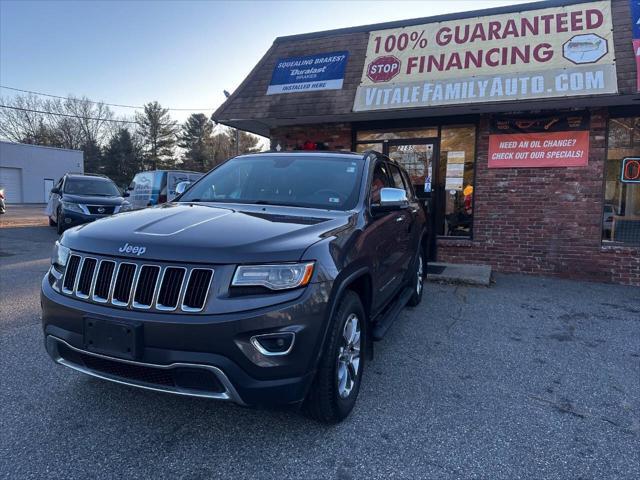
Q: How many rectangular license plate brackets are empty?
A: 1